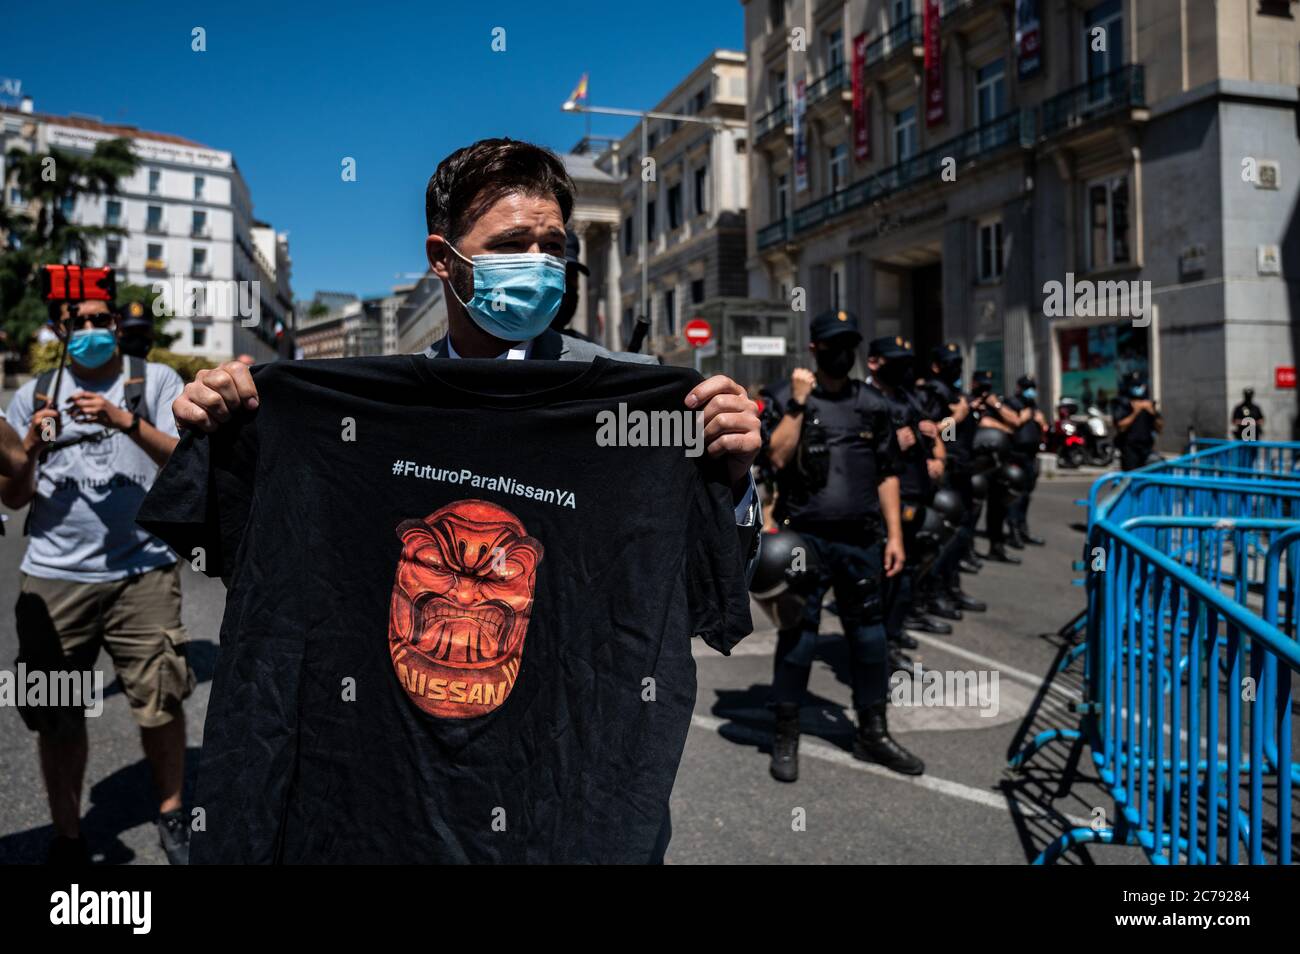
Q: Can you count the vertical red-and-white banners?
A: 2